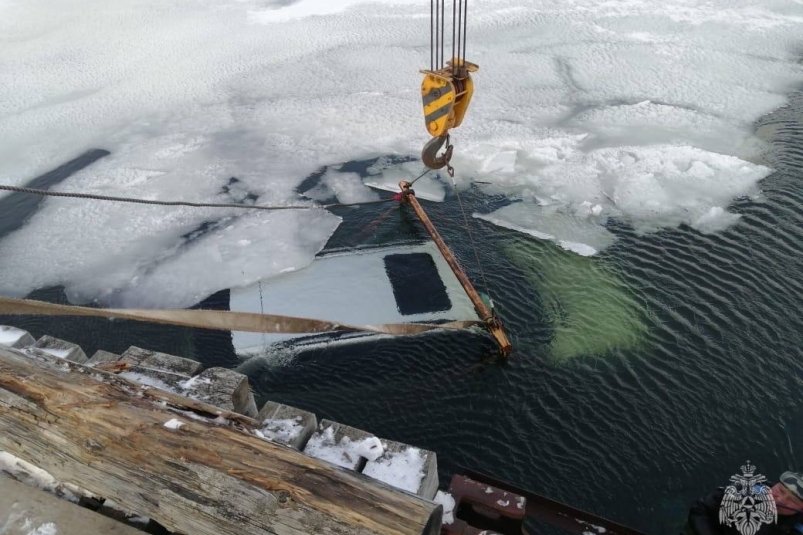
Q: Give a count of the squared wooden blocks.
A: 8